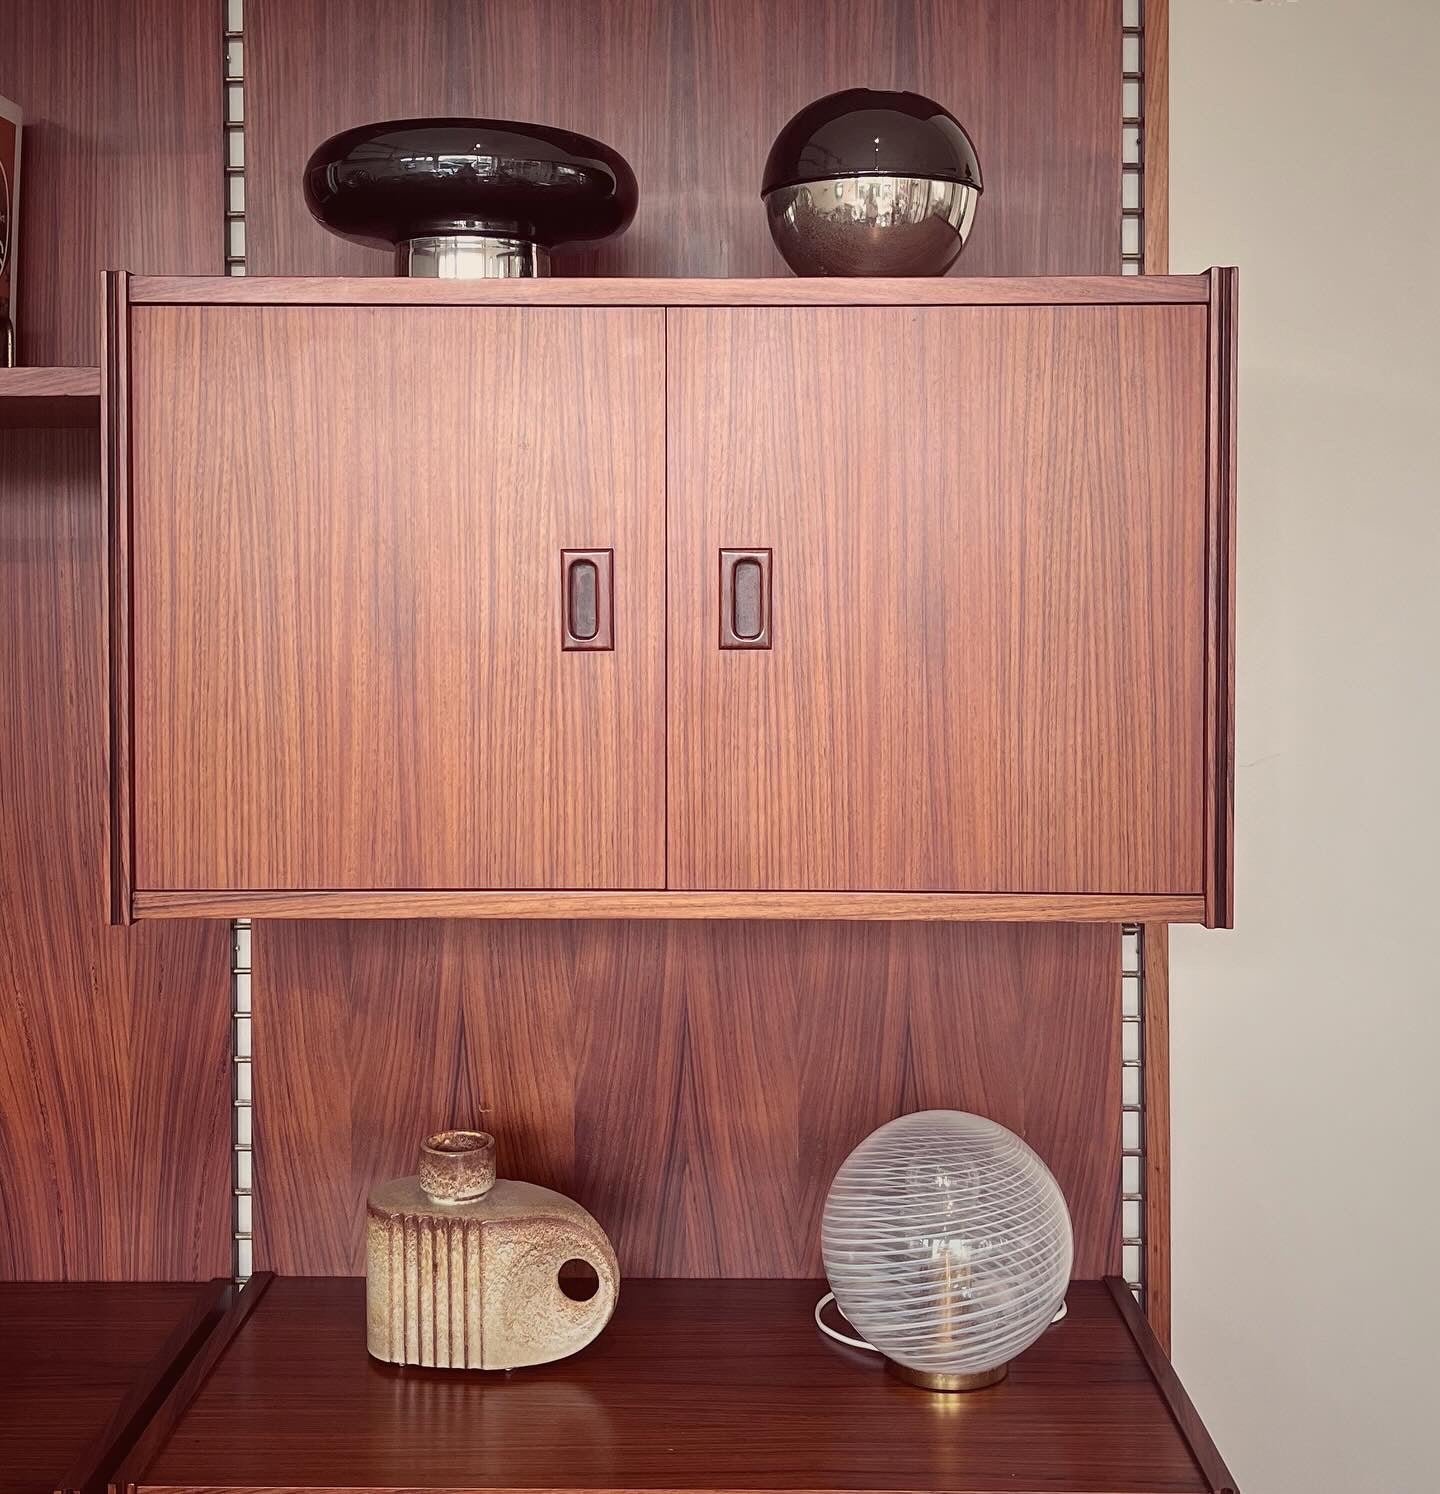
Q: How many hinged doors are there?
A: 2